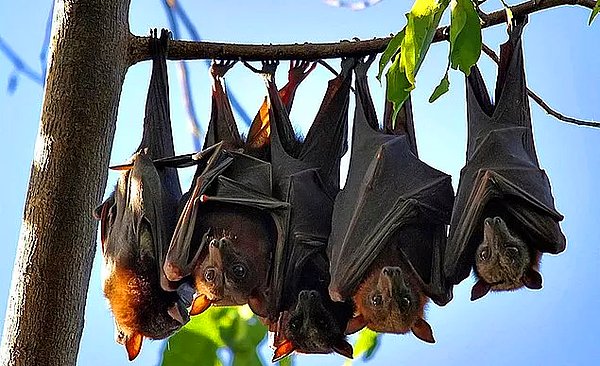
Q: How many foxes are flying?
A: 0